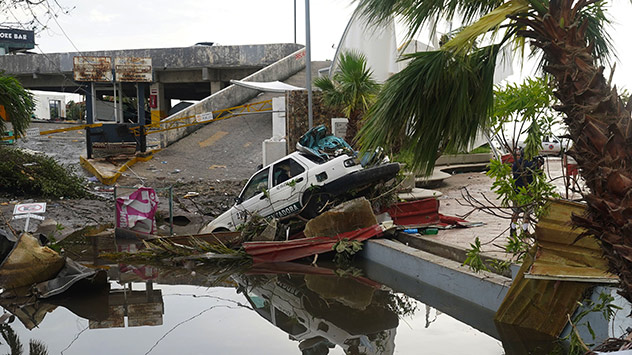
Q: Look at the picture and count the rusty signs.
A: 2